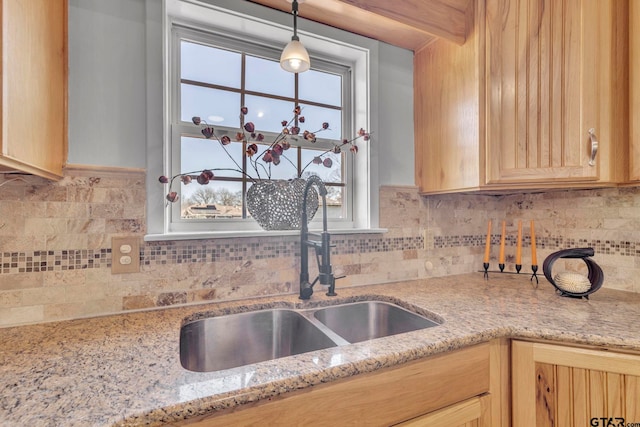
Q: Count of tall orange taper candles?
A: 4